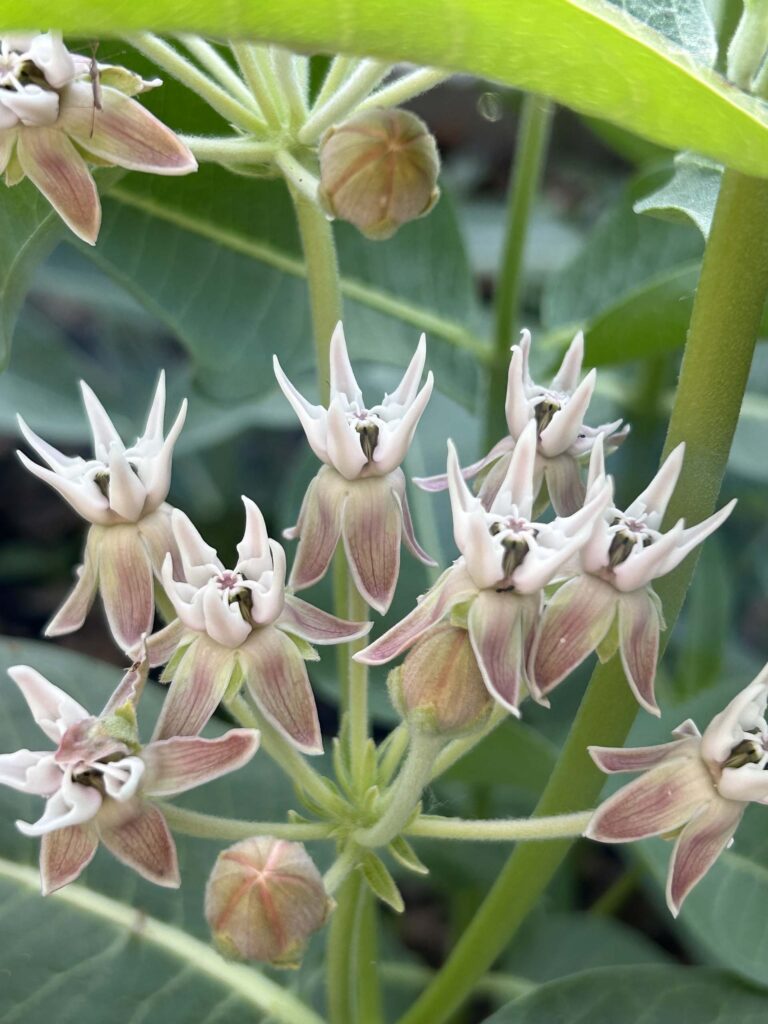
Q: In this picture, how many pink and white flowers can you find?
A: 9